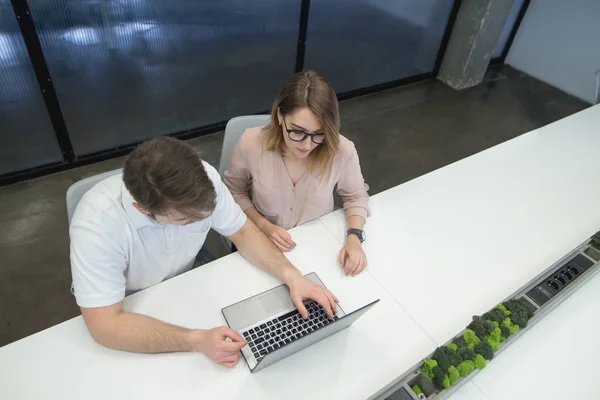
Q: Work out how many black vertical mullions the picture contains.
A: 4